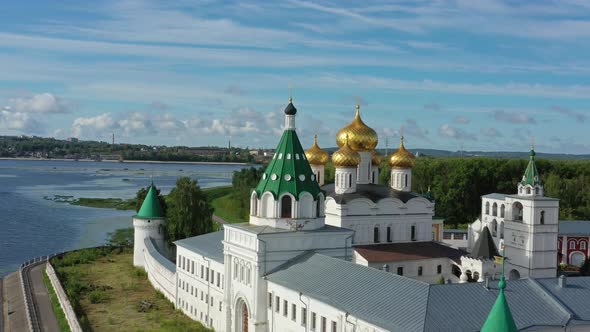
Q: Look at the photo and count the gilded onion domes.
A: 5